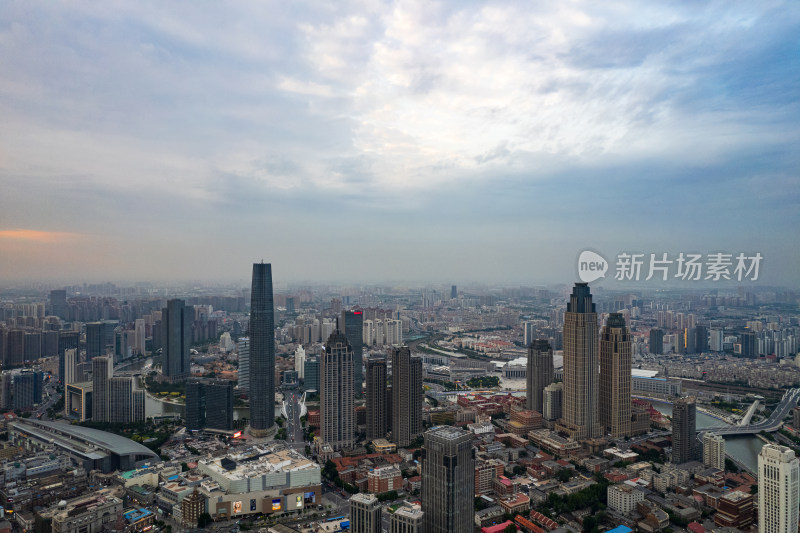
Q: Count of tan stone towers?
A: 2